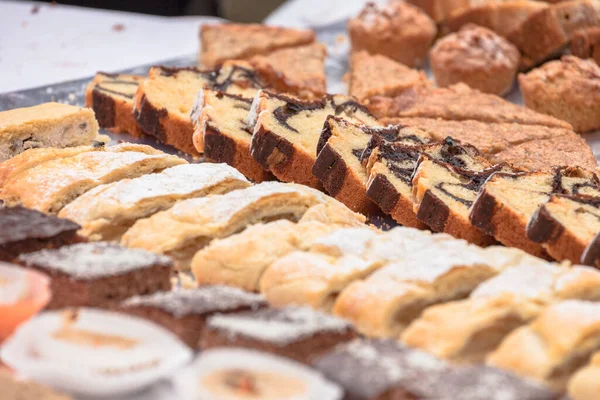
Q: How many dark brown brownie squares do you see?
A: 6